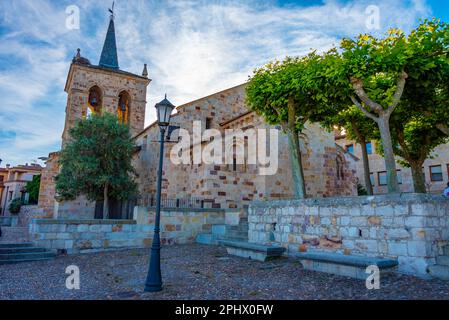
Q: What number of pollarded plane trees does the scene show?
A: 4